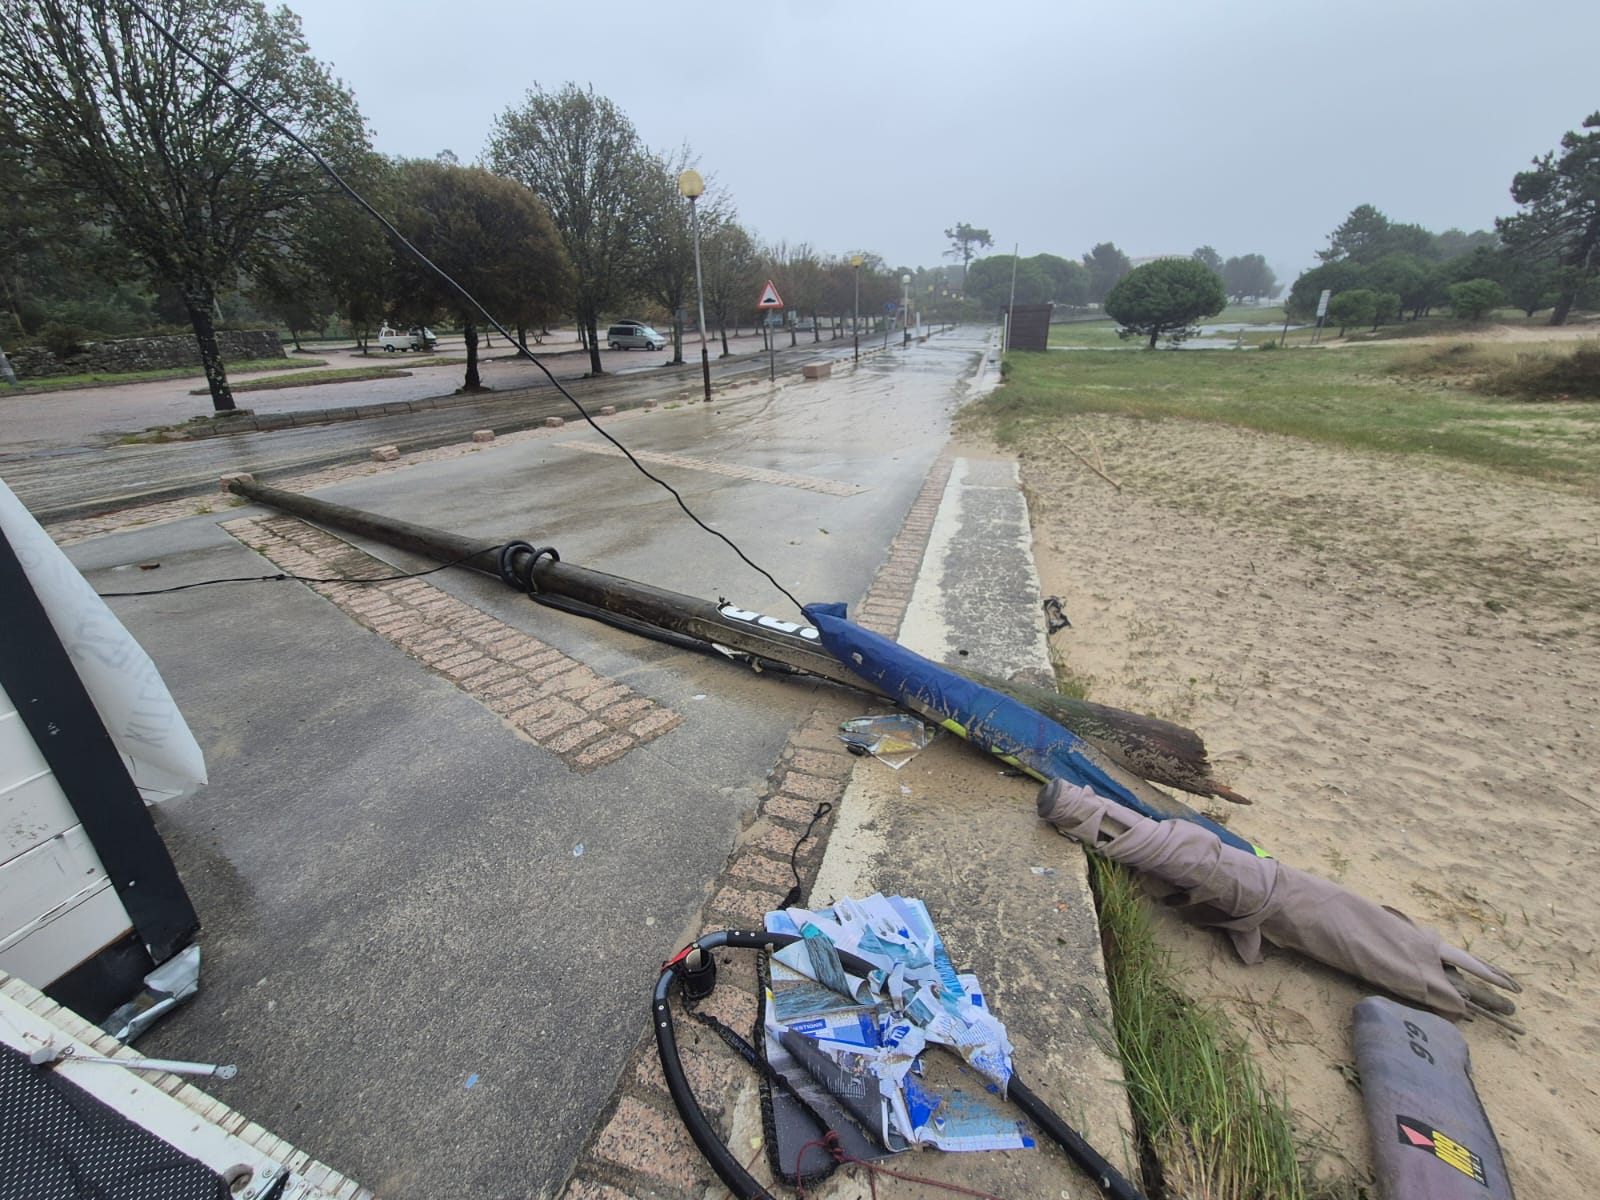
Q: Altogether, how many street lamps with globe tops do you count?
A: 7